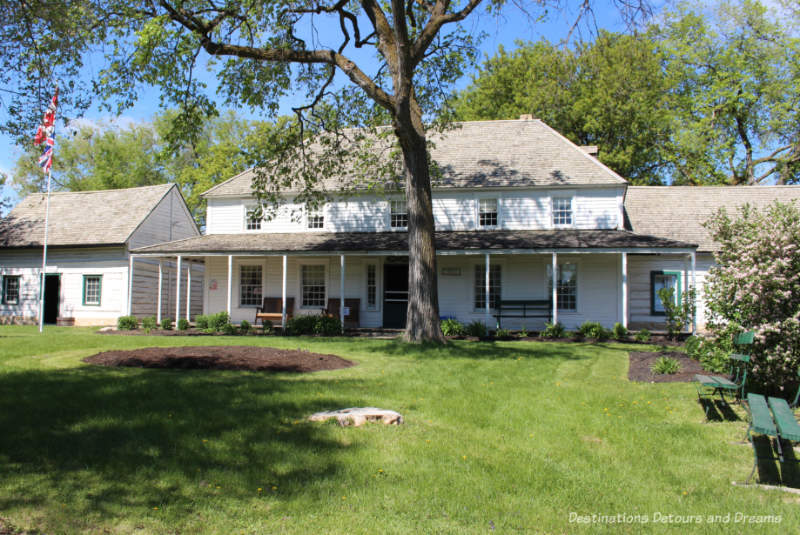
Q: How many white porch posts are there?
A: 11